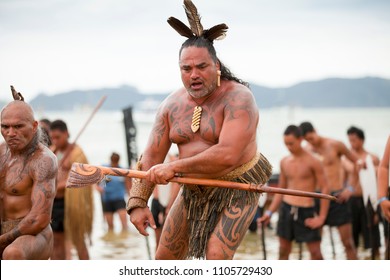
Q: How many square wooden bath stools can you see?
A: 0